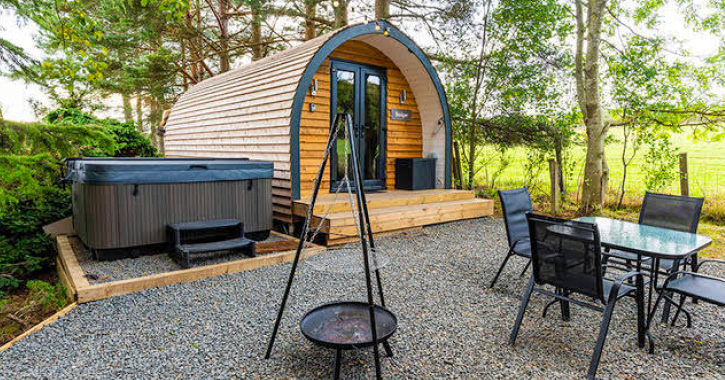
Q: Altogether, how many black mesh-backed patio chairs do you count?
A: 4